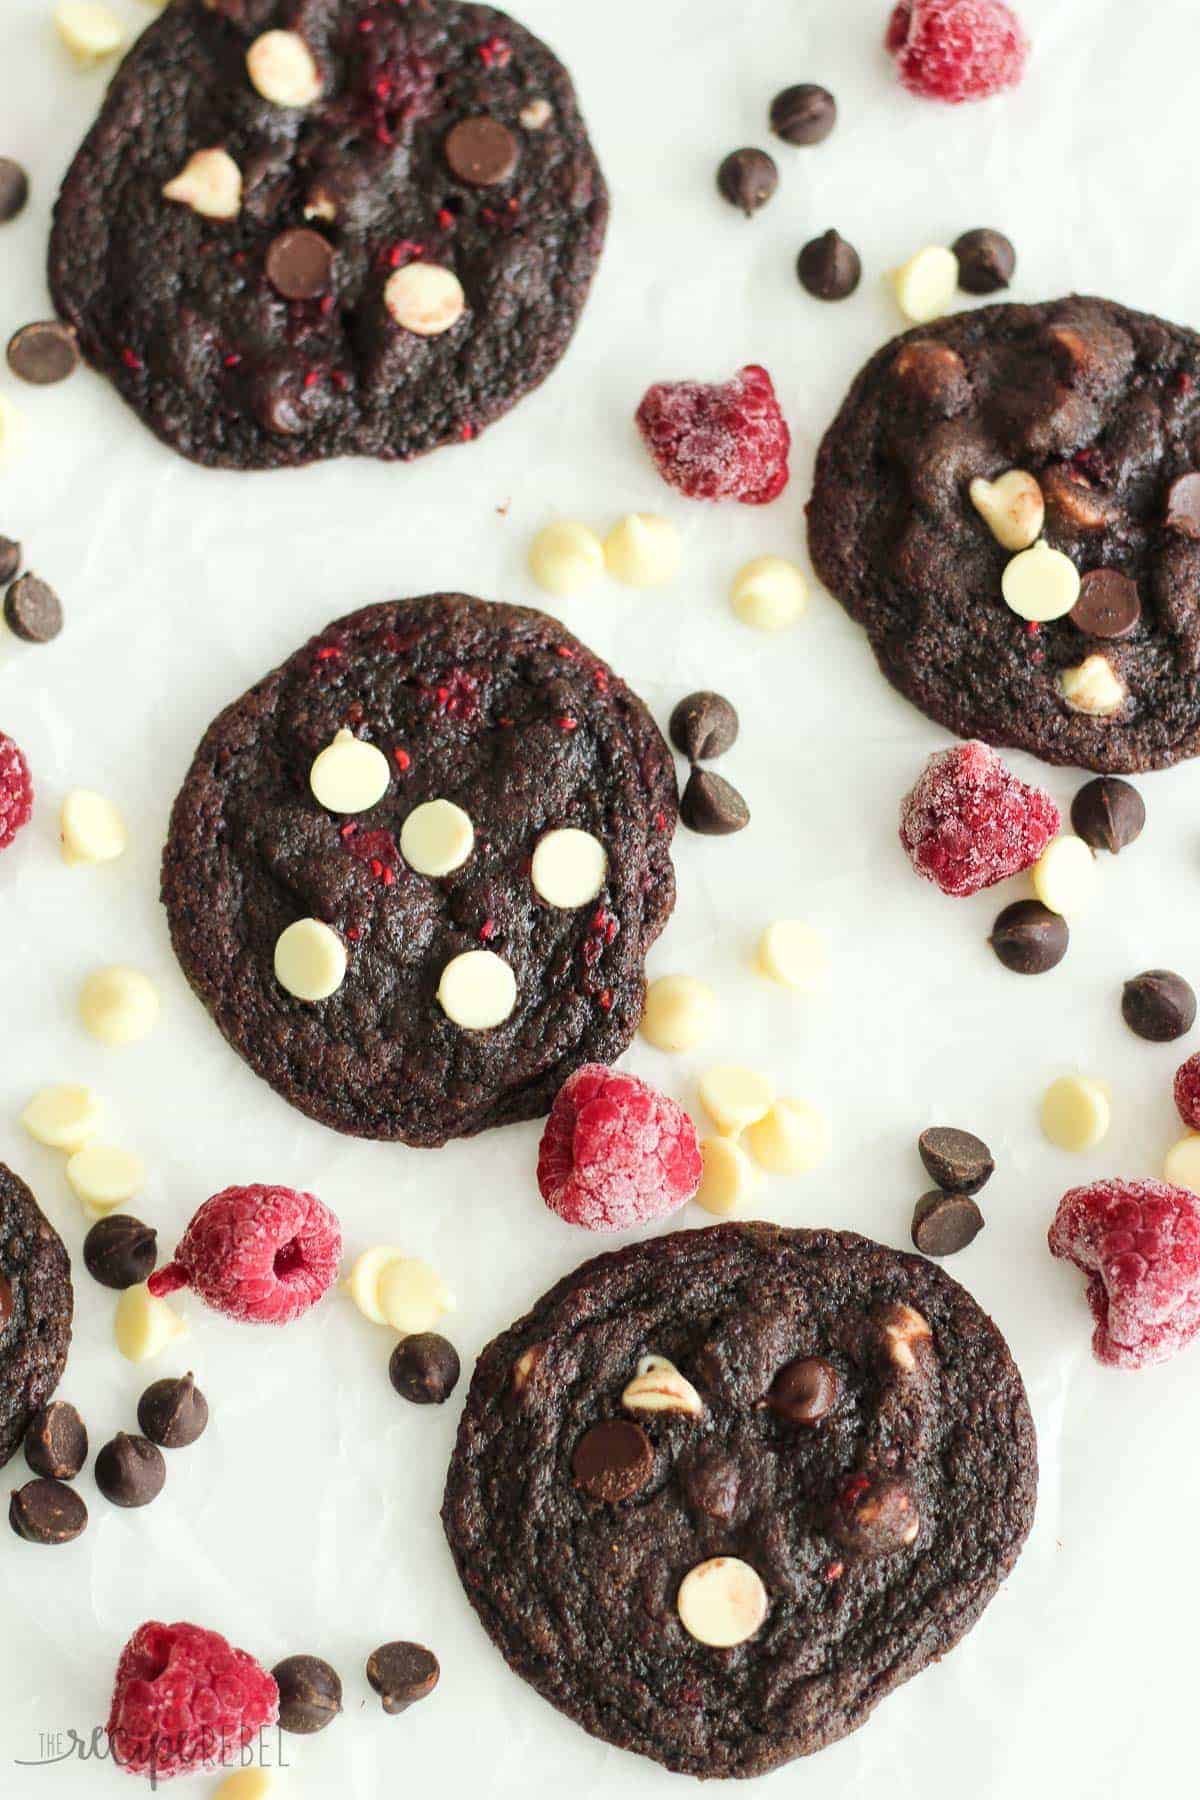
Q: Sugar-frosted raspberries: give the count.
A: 9